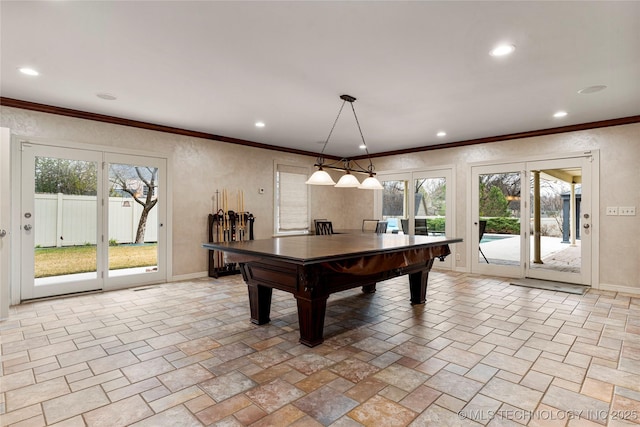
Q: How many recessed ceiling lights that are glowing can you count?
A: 6